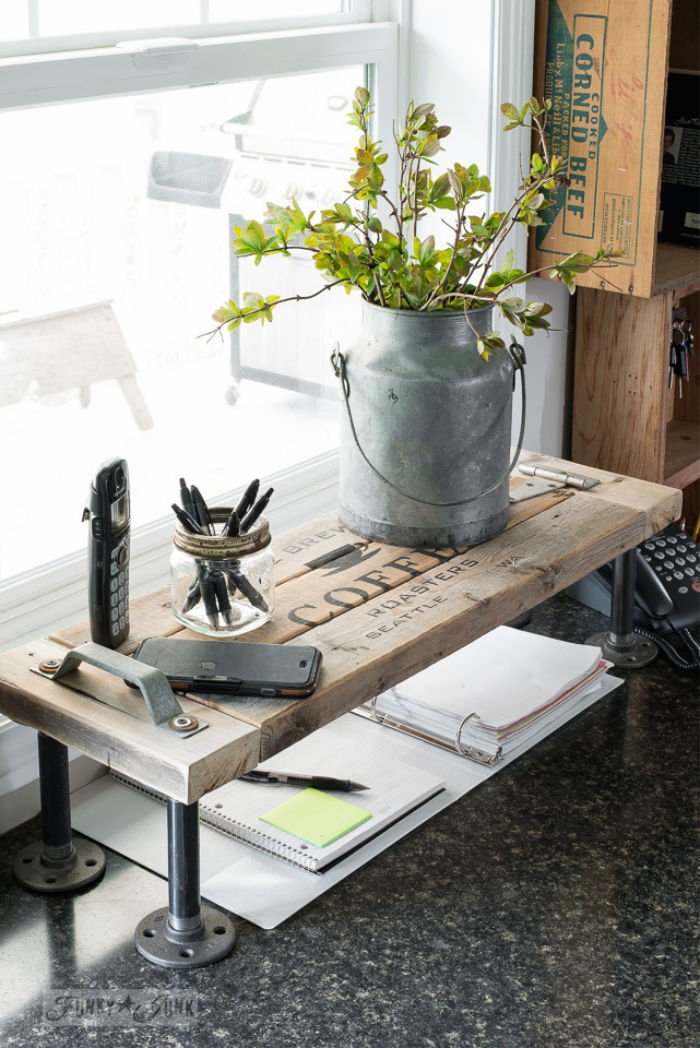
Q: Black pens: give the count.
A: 7